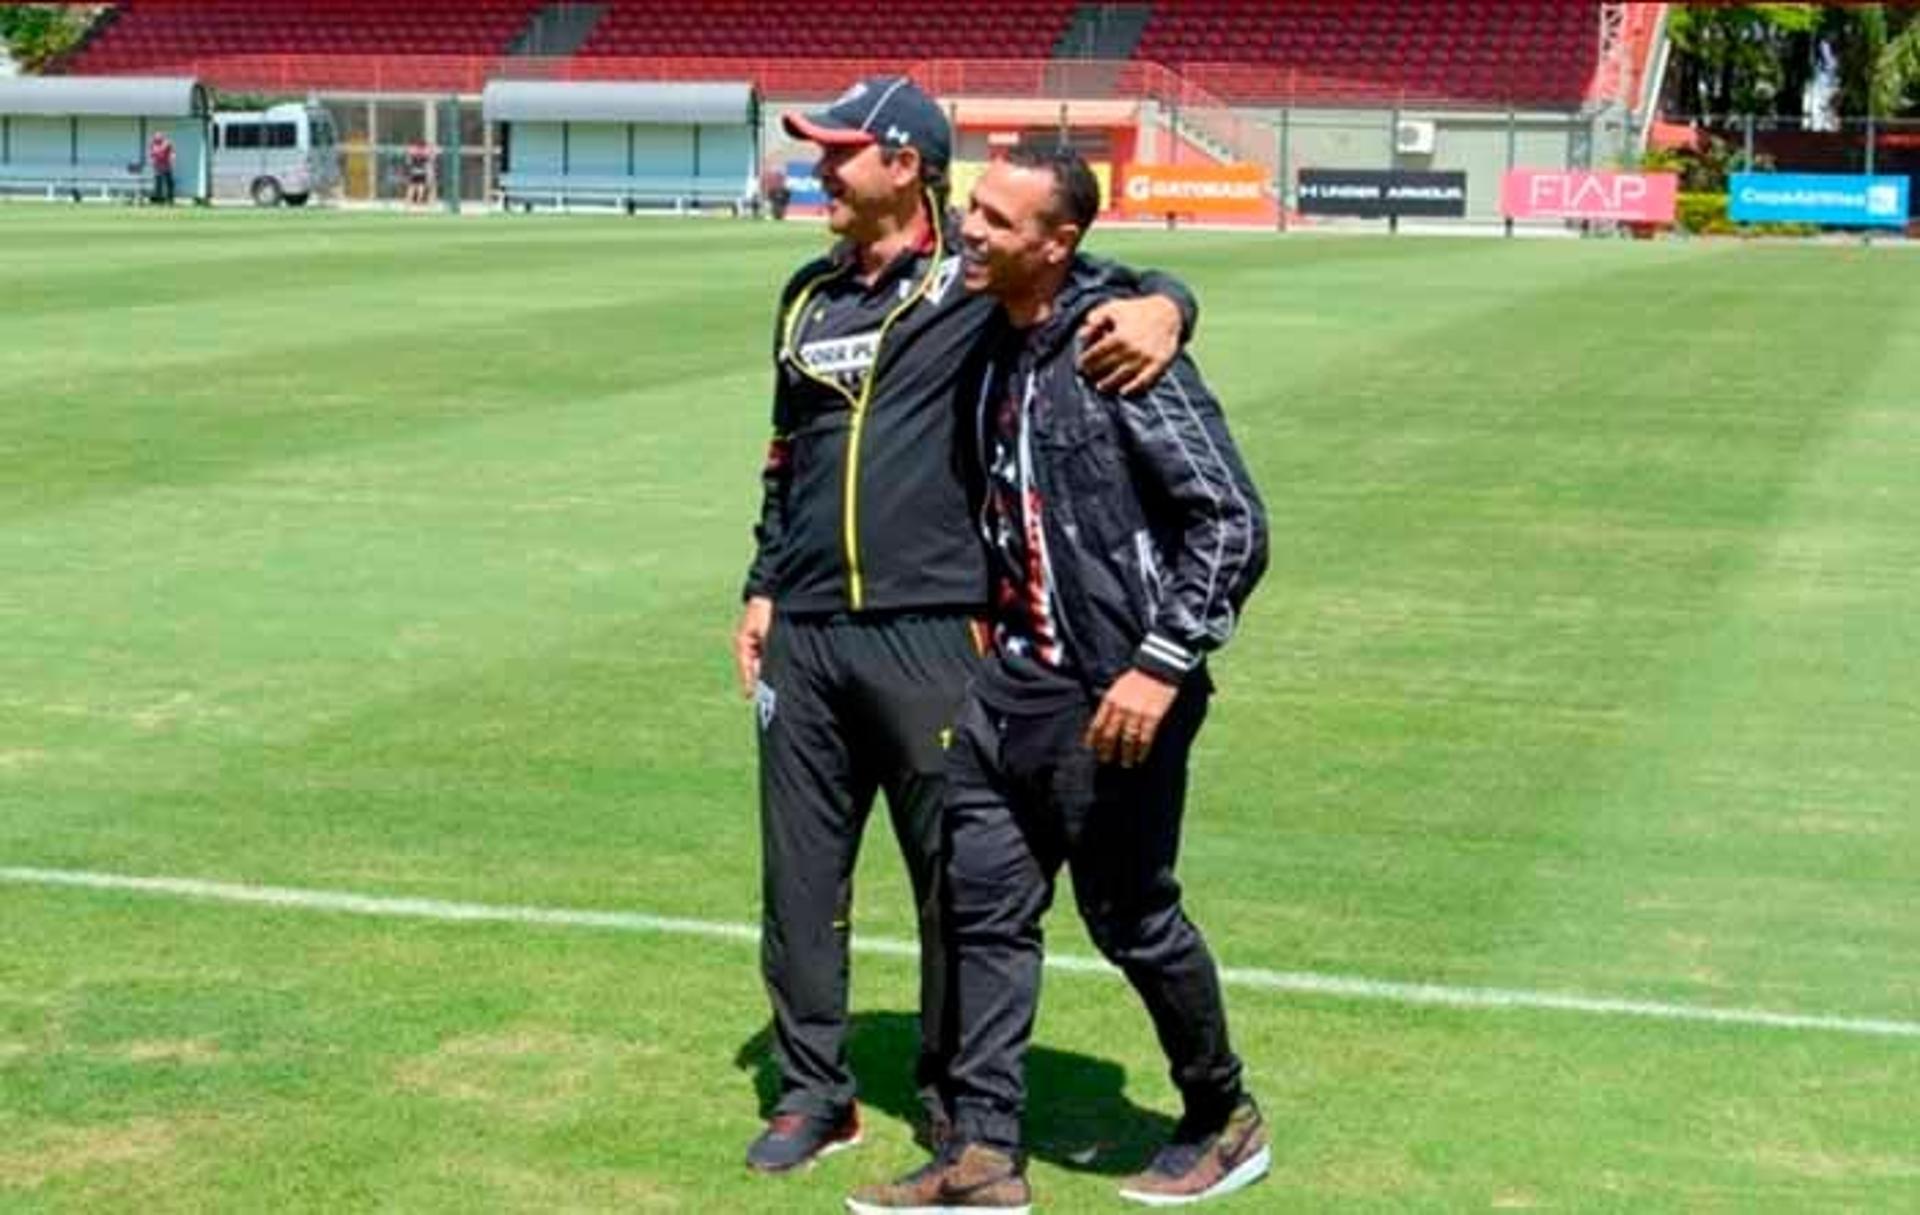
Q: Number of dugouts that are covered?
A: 2